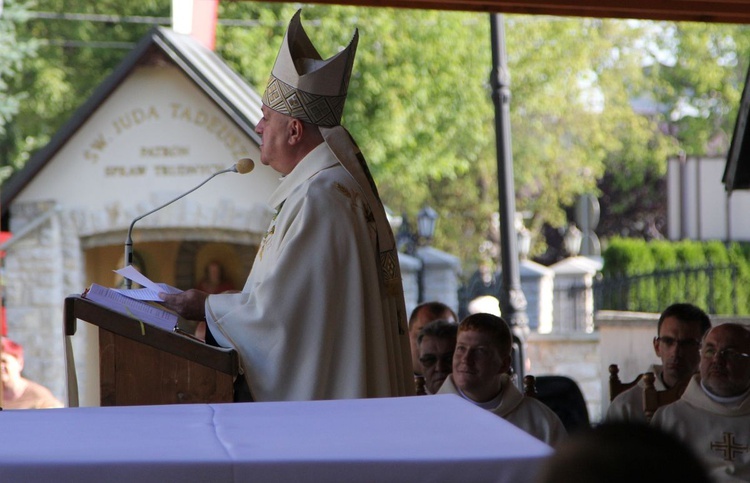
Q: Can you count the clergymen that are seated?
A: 5